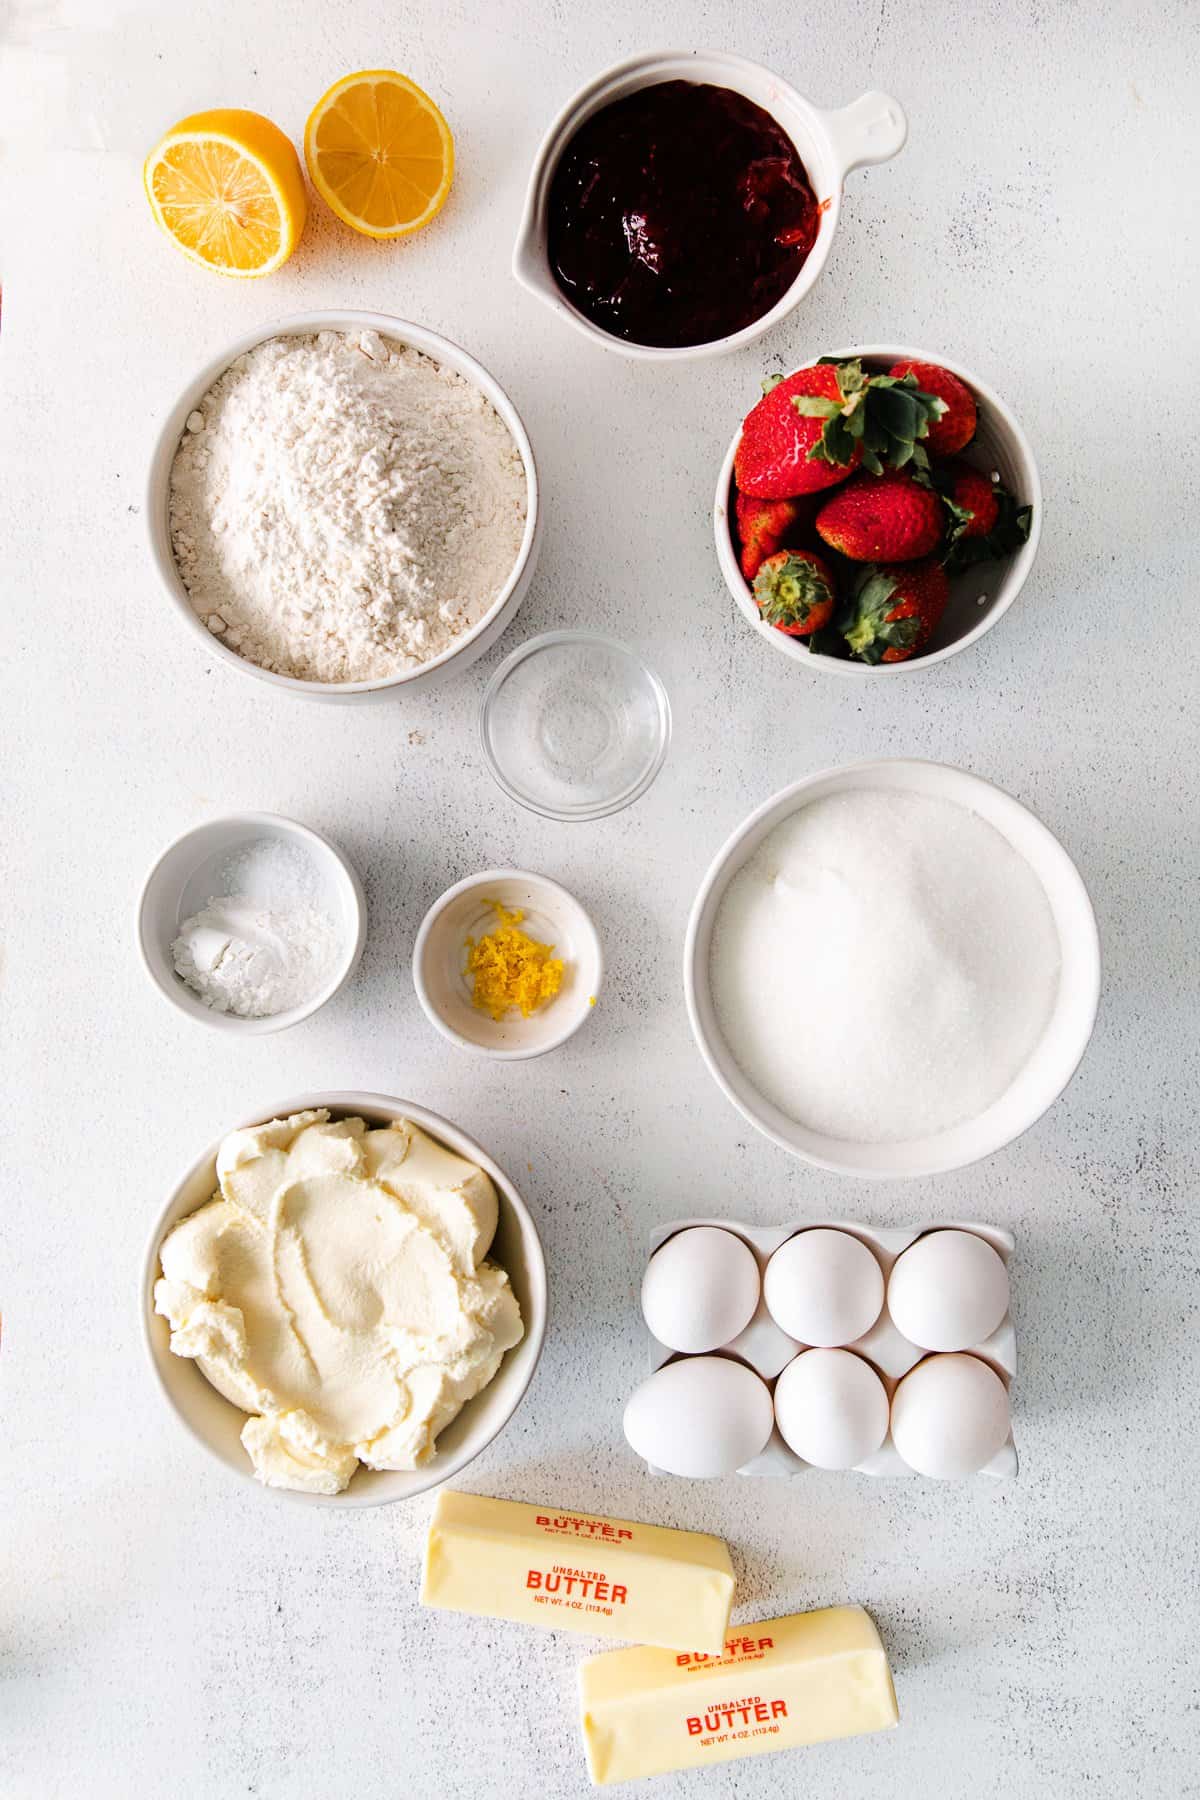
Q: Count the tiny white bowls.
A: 2